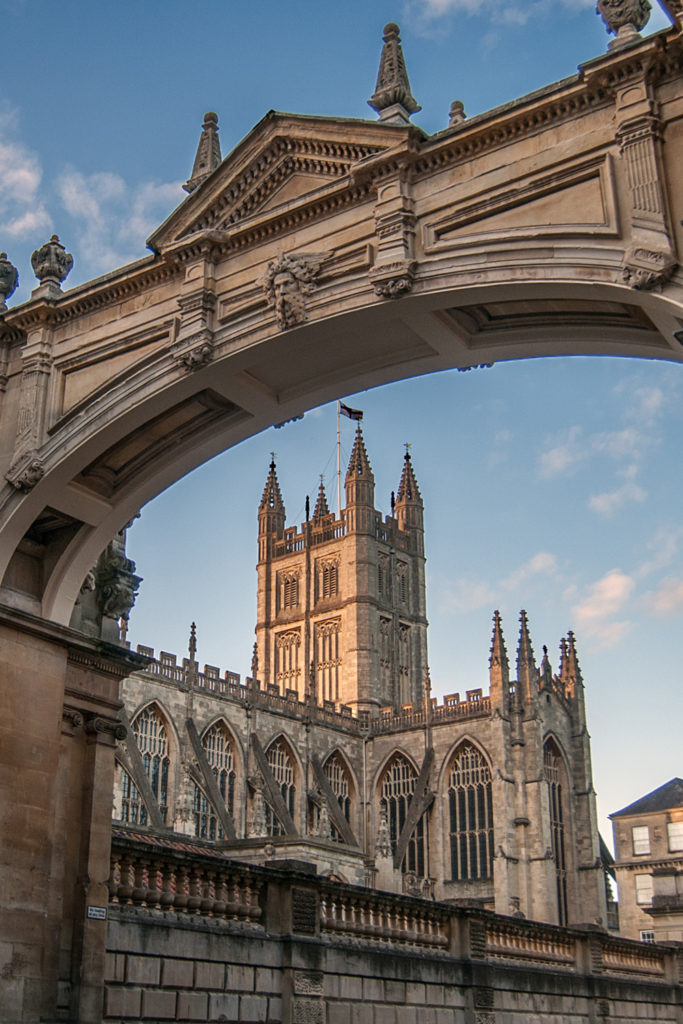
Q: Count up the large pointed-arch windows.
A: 7